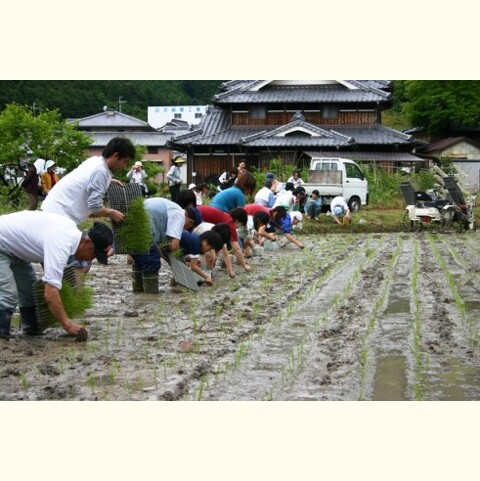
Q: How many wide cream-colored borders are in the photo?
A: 2